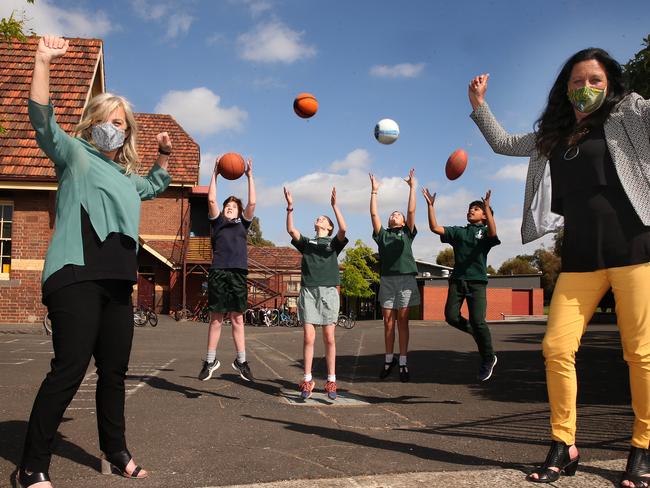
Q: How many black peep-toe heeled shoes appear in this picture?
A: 4